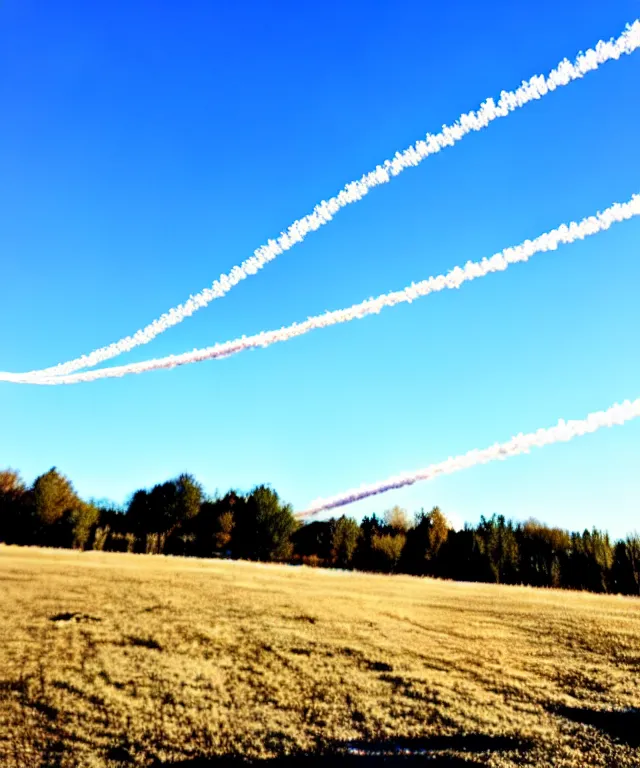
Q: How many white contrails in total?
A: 3